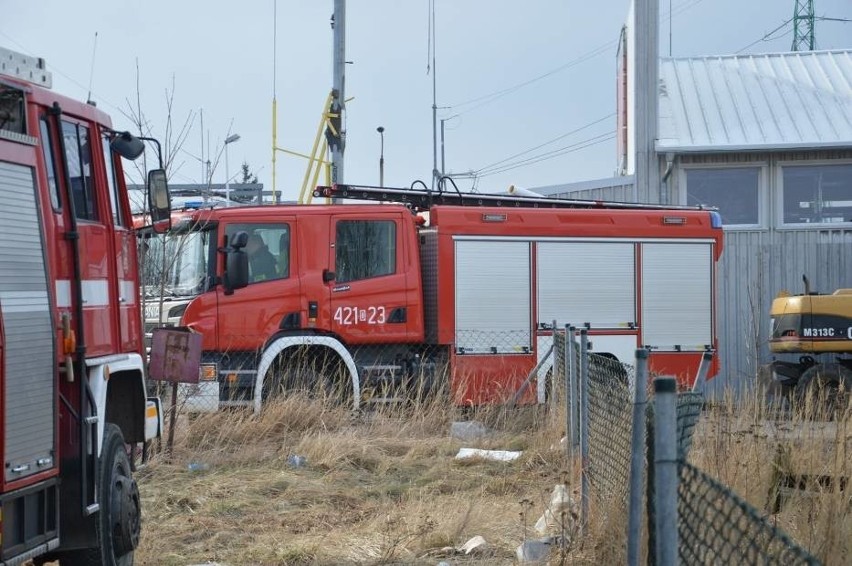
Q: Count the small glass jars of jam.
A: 0